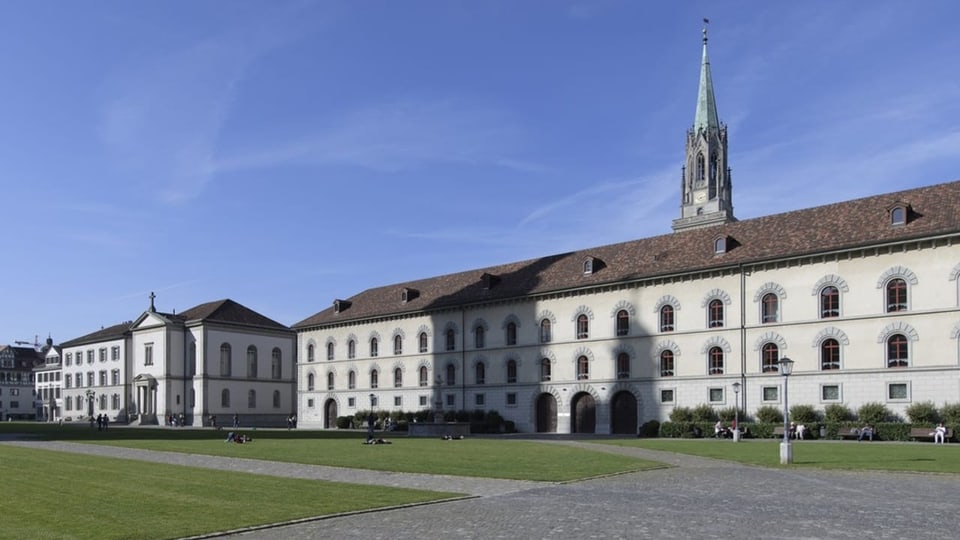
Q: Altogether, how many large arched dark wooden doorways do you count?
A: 4